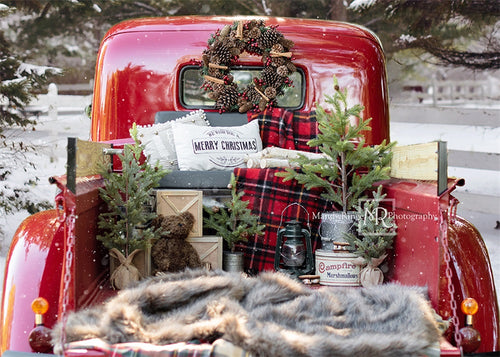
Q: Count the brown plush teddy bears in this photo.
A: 1